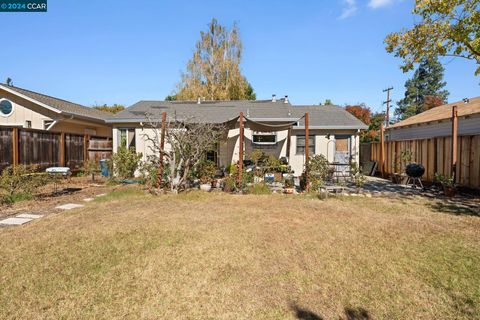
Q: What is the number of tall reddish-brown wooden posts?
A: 5